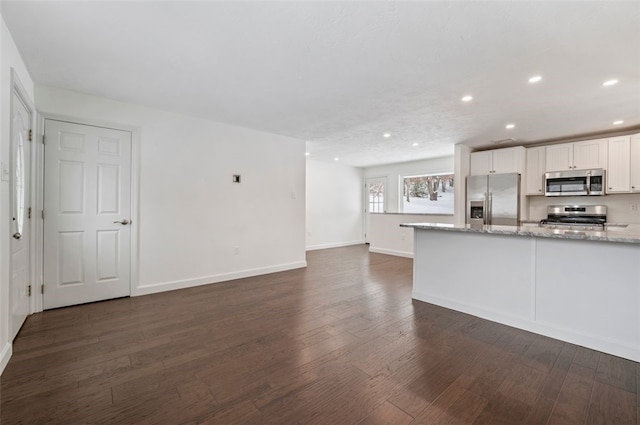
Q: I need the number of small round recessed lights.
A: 9